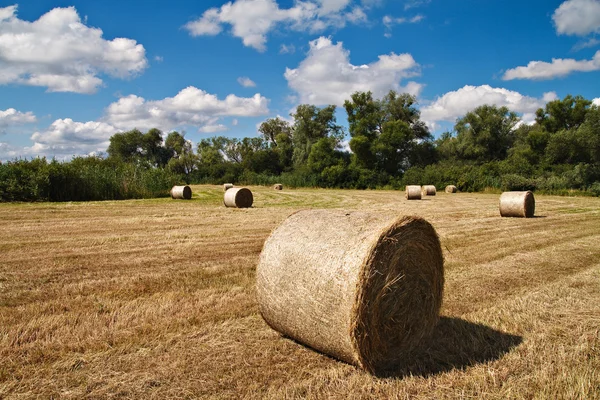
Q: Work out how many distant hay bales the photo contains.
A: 8